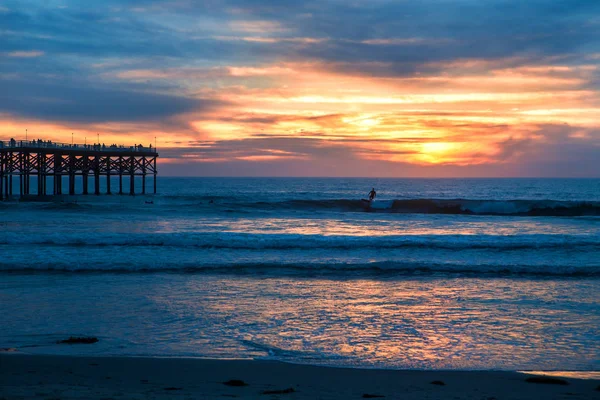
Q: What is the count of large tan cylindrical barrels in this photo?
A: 0